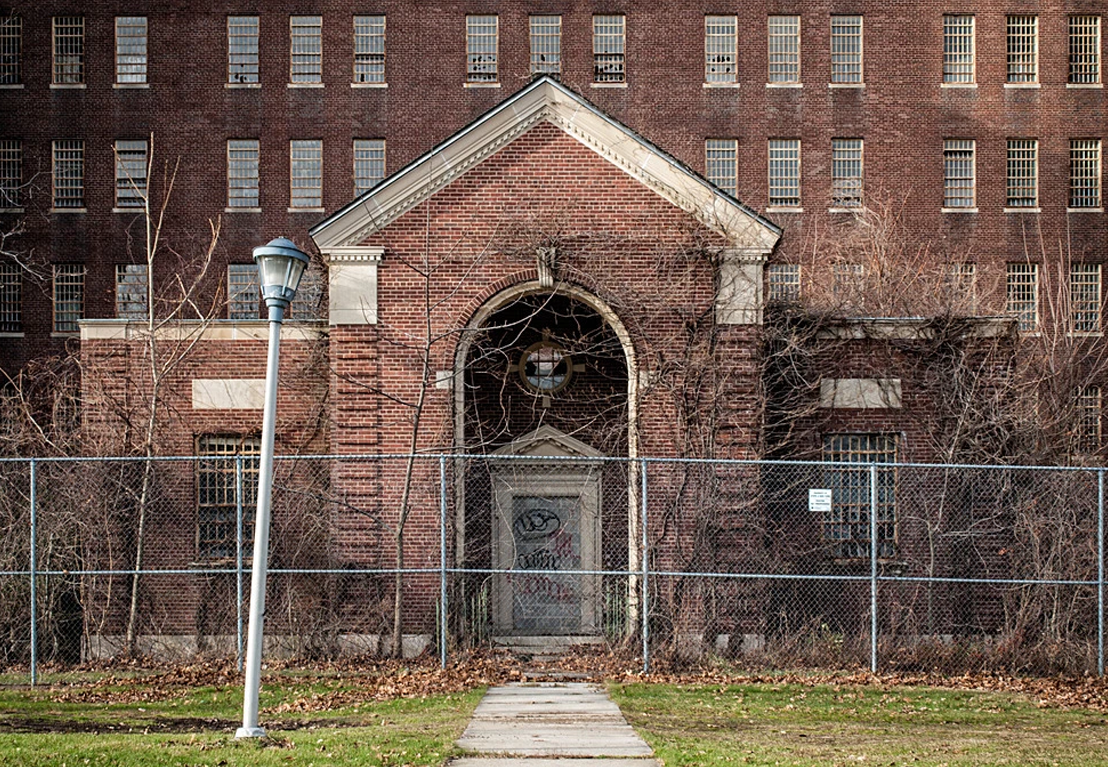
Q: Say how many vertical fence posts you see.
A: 6